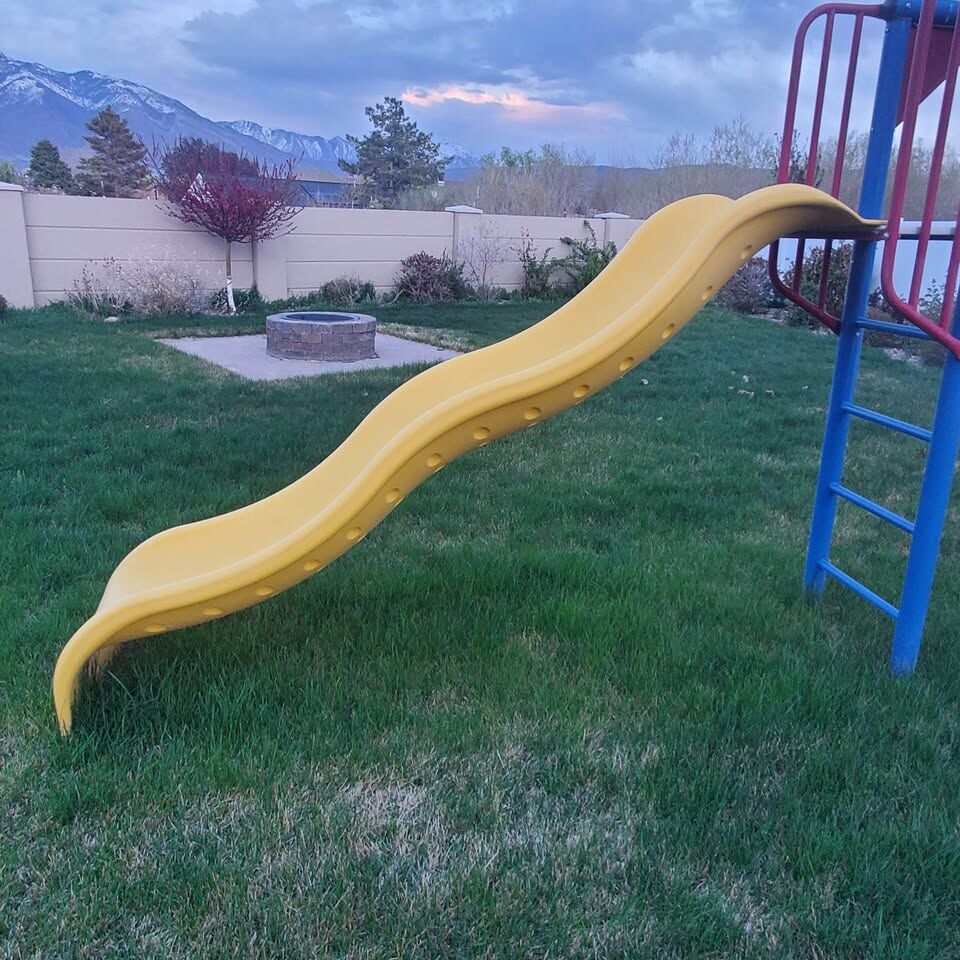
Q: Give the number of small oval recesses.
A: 14